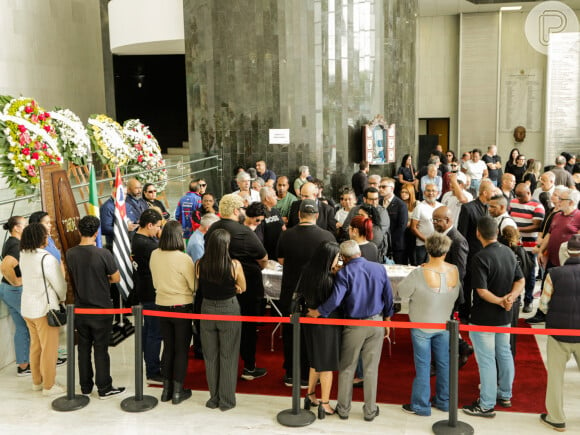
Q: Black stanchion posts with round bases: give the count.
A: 4